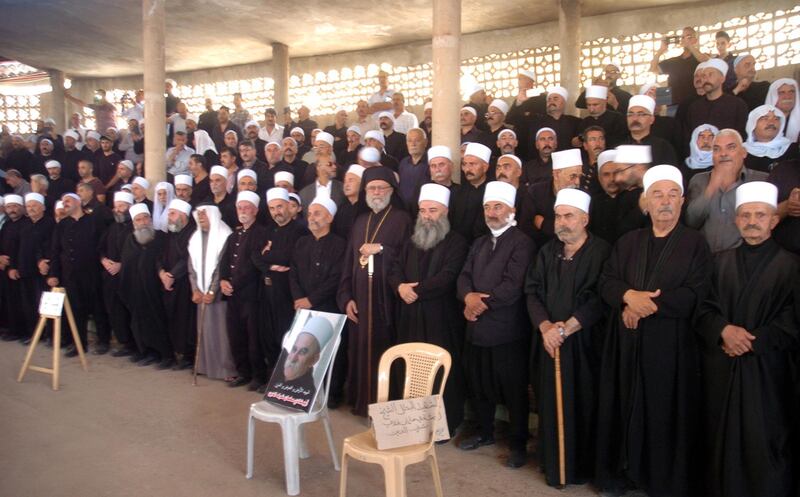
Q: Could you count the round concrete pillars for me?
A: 5